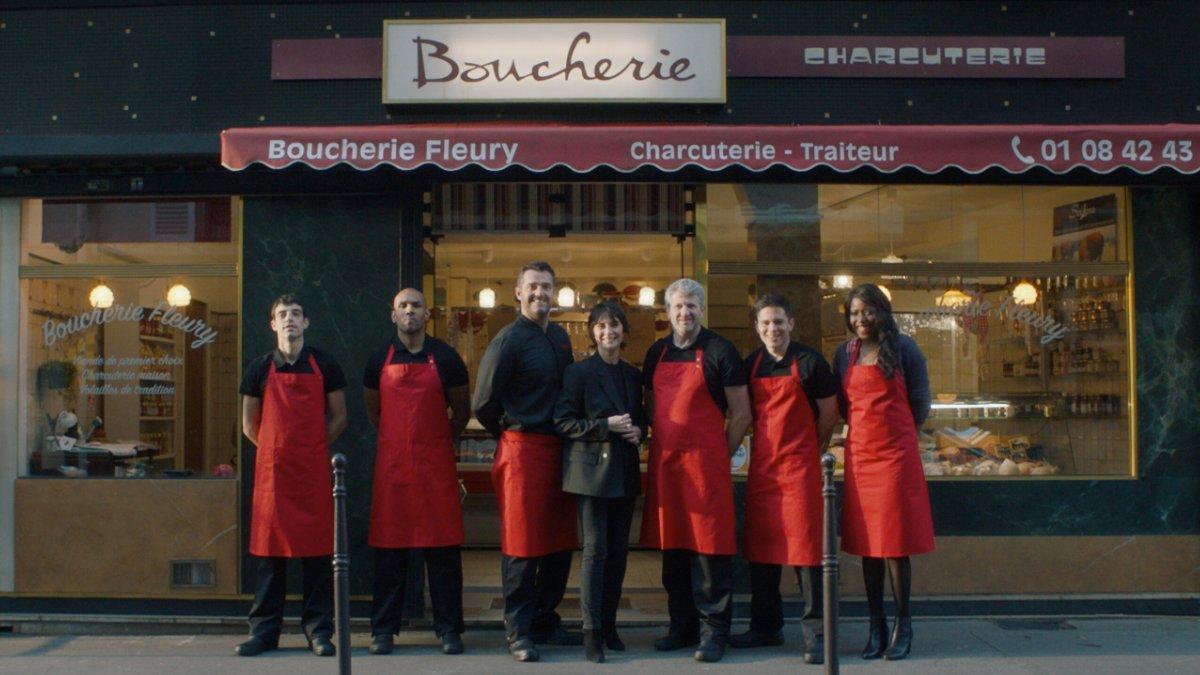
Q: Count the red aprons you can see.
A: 6